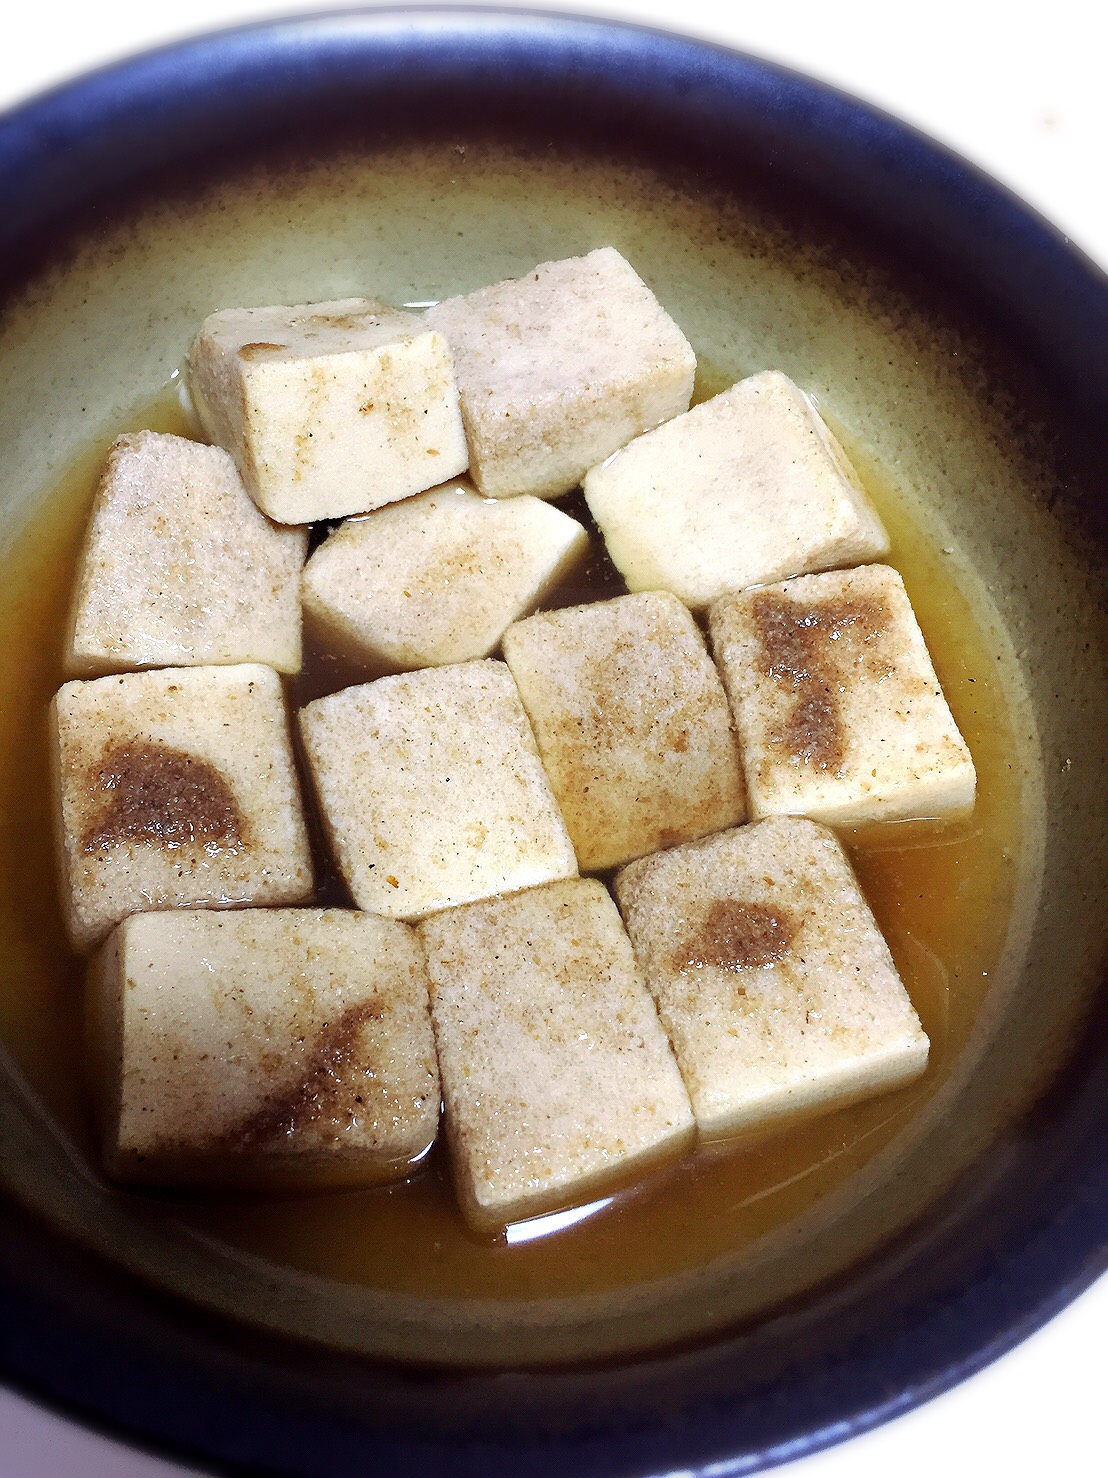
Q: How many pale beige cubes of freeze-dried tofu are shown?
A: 12